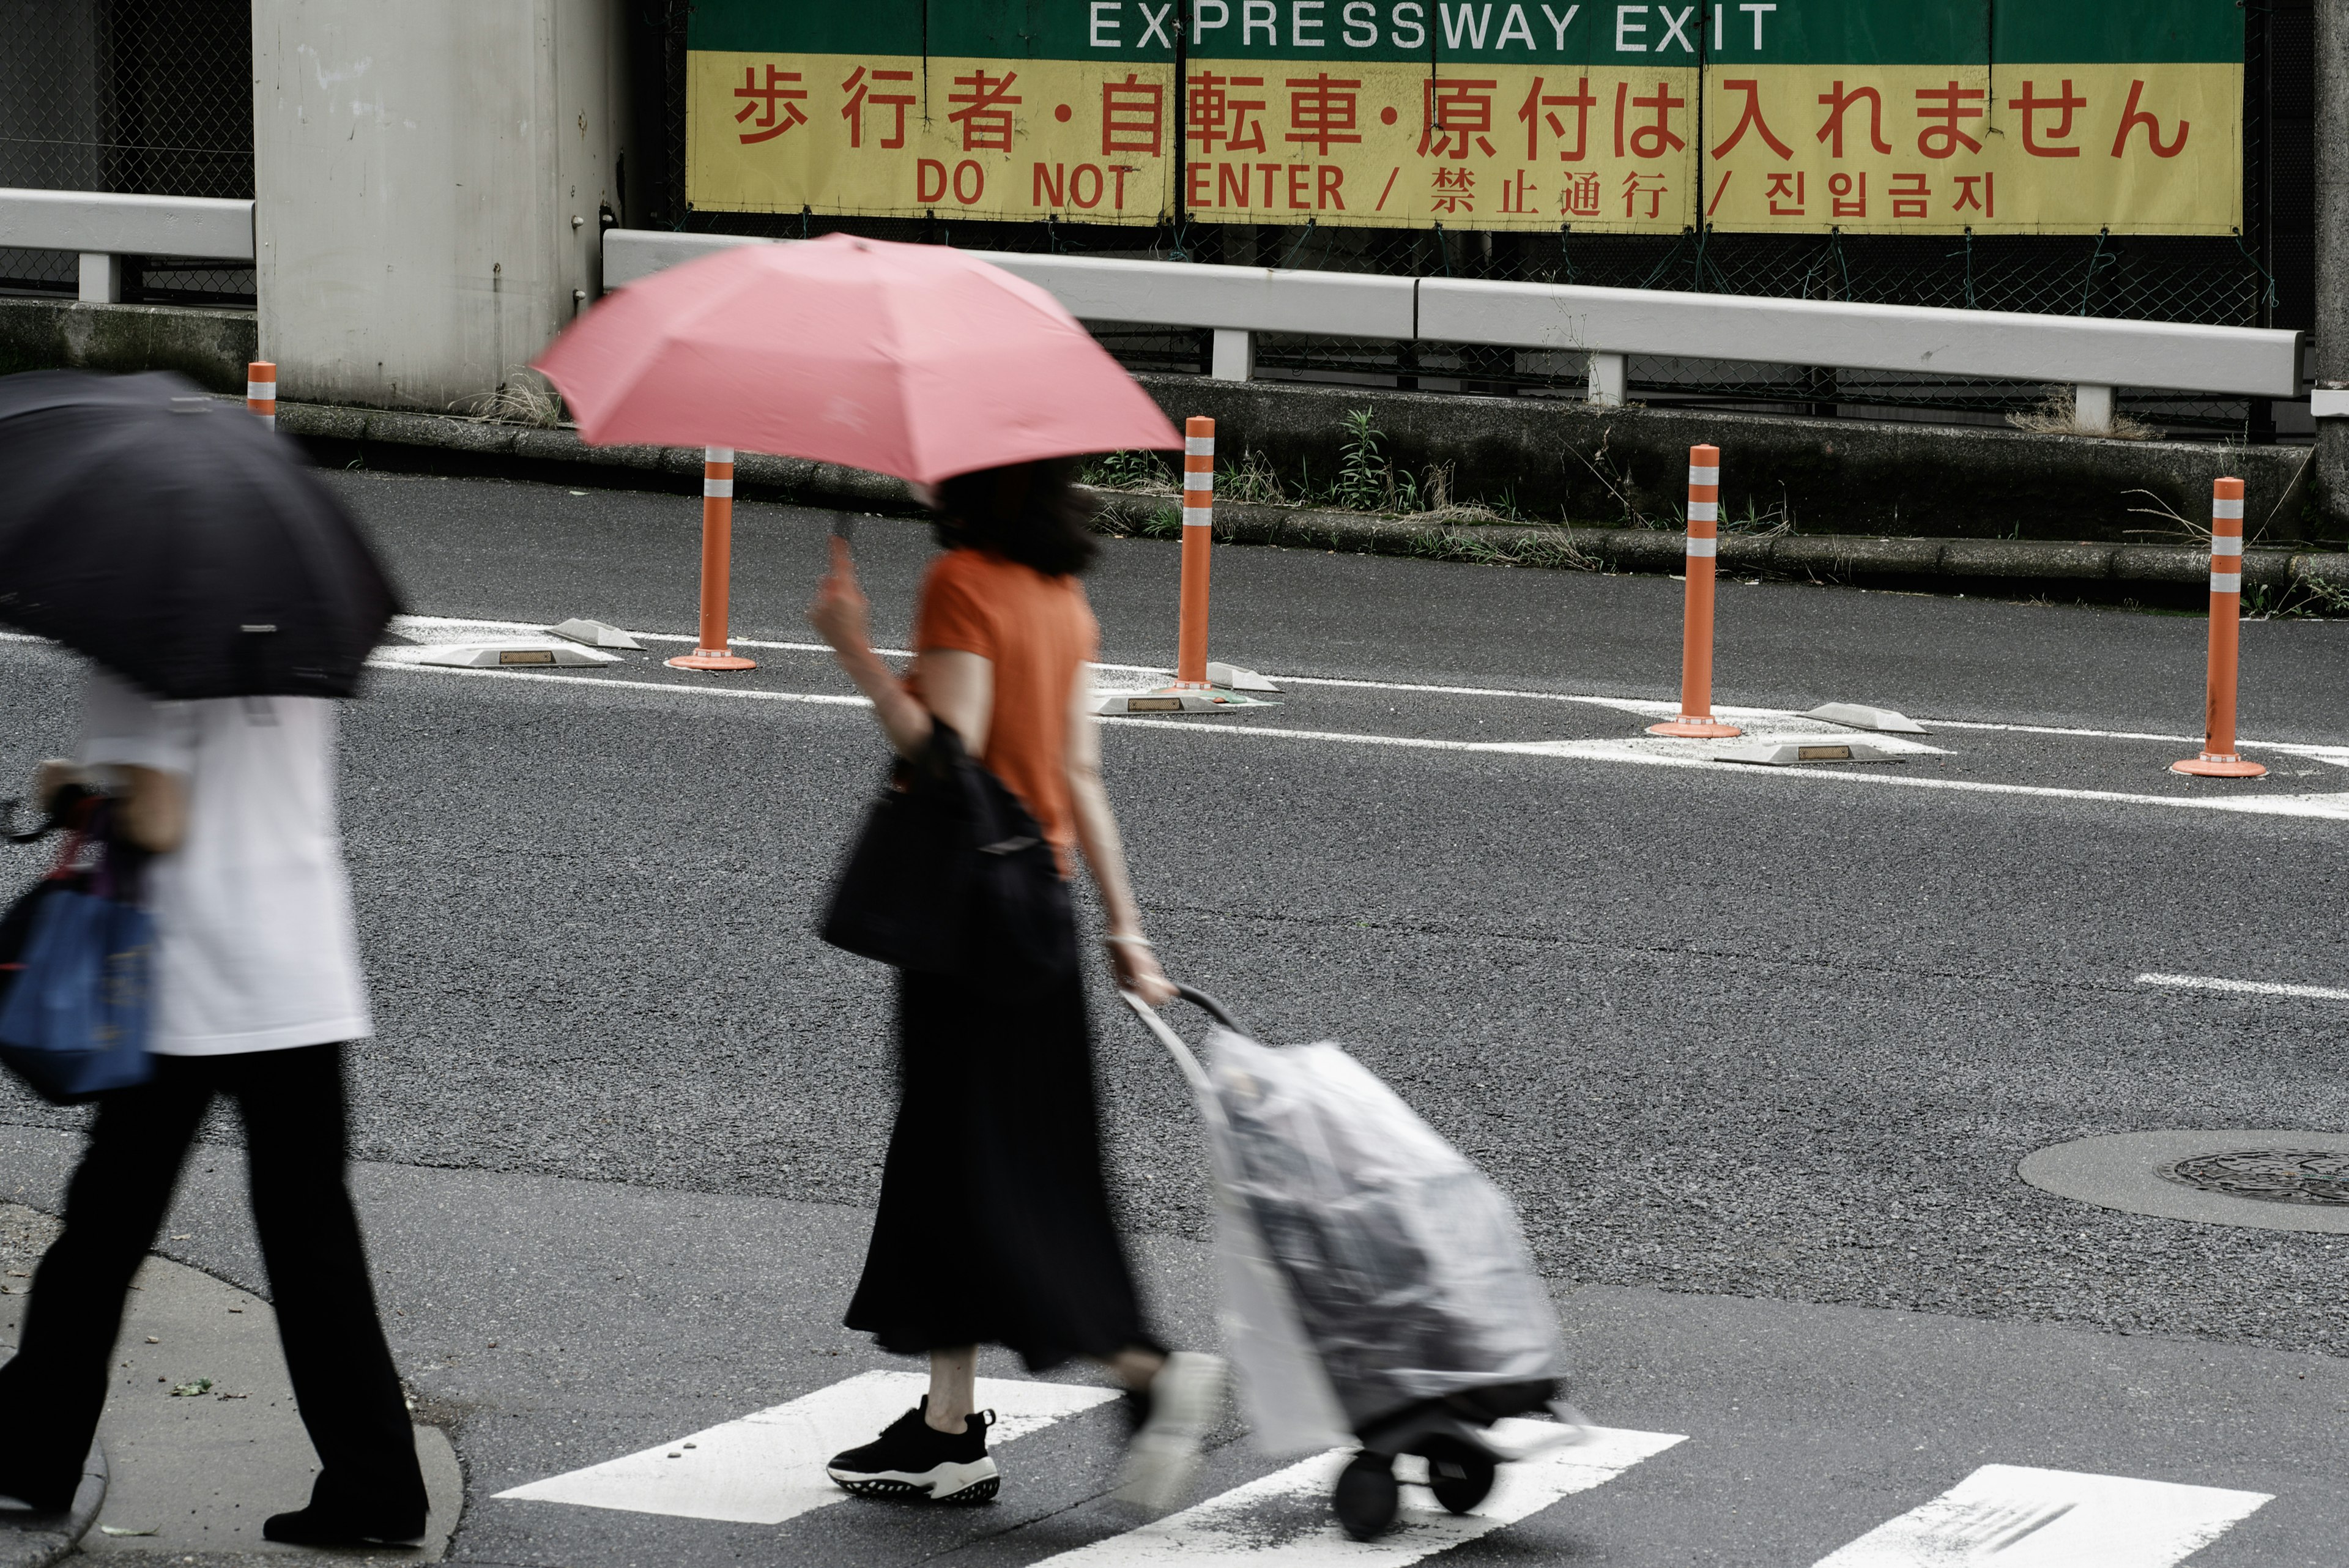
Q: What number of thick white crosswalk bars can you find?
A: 3